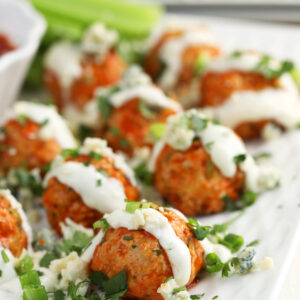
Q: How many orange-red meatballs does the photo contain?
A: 9